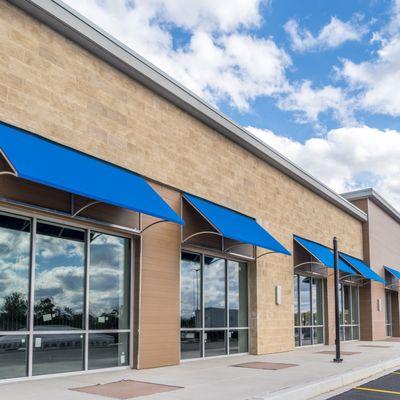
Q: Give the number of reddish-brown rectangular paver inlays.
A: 4